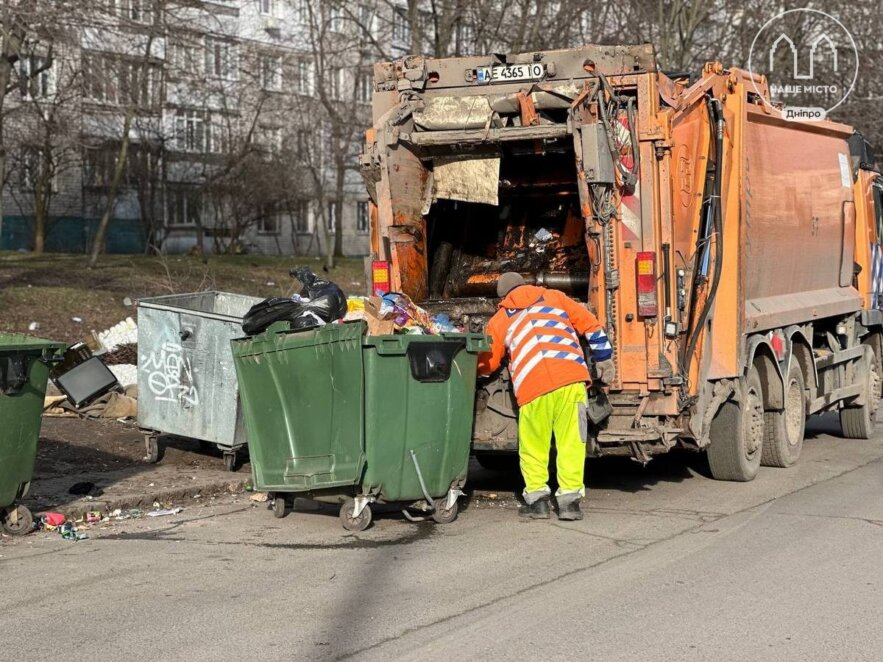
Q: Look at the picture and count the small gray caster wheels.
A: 6